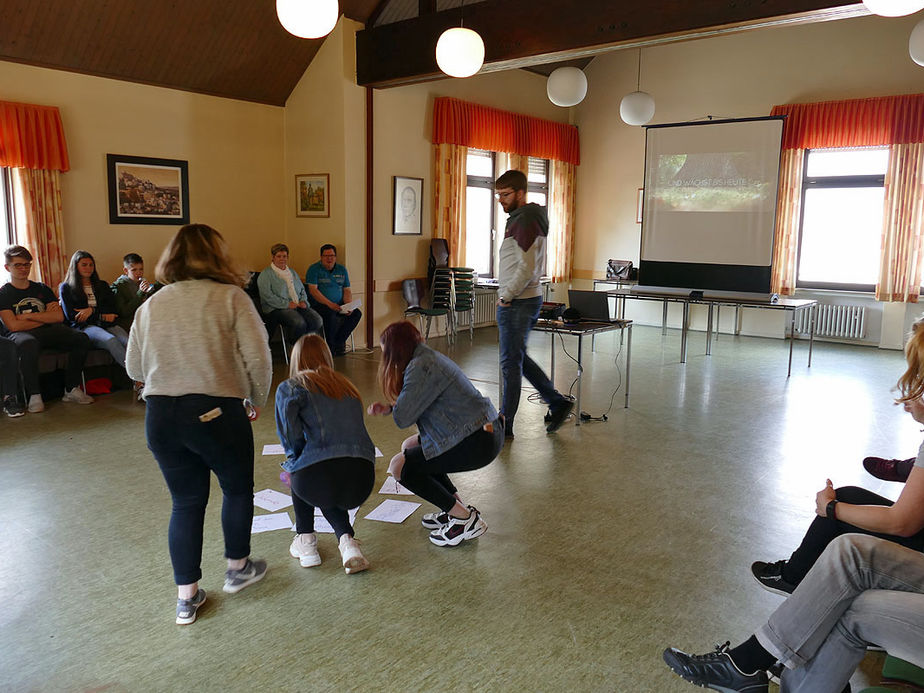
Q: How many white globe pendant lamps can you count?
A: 6